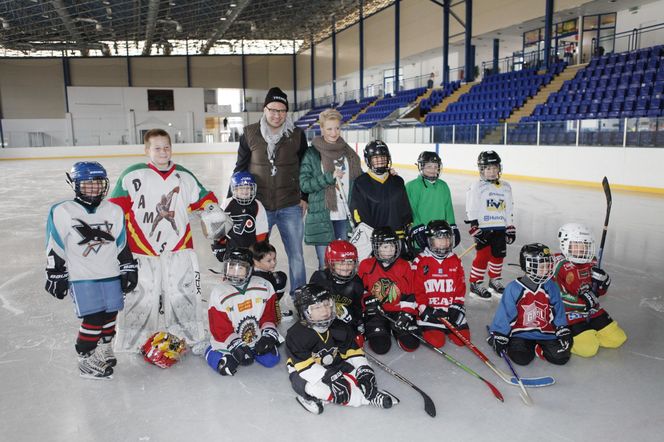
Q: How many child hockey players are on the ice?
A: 14